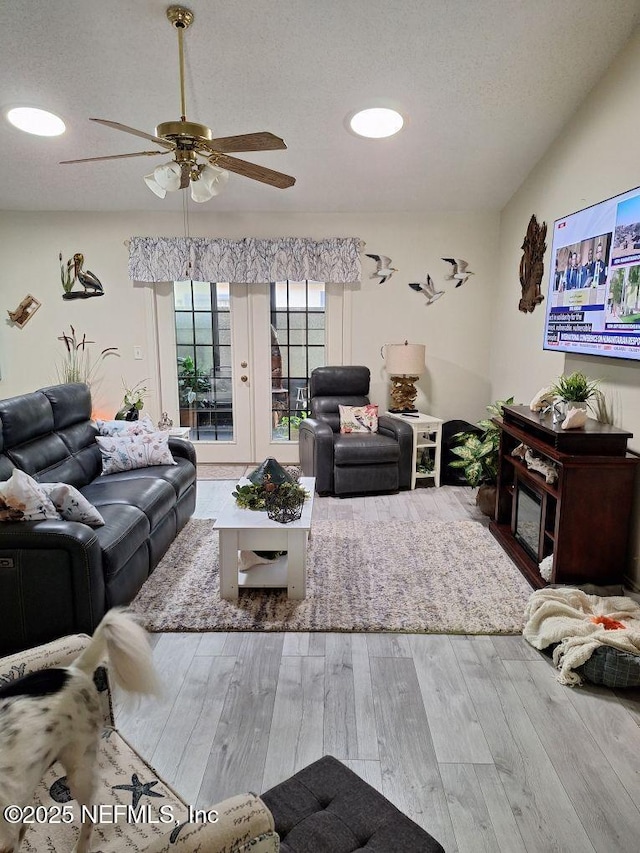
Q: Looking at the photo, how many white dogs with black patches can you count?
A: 1